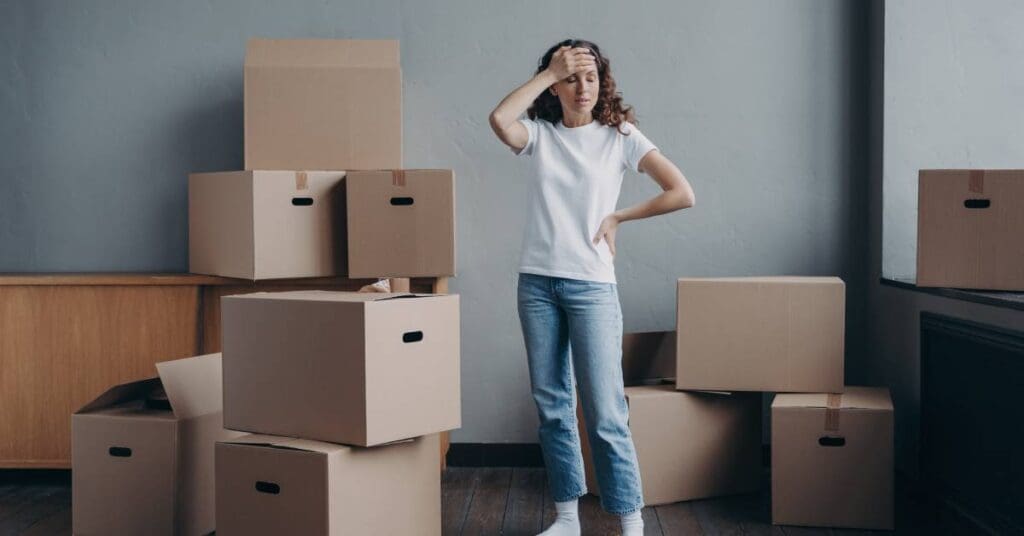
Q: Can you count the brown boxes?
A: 10